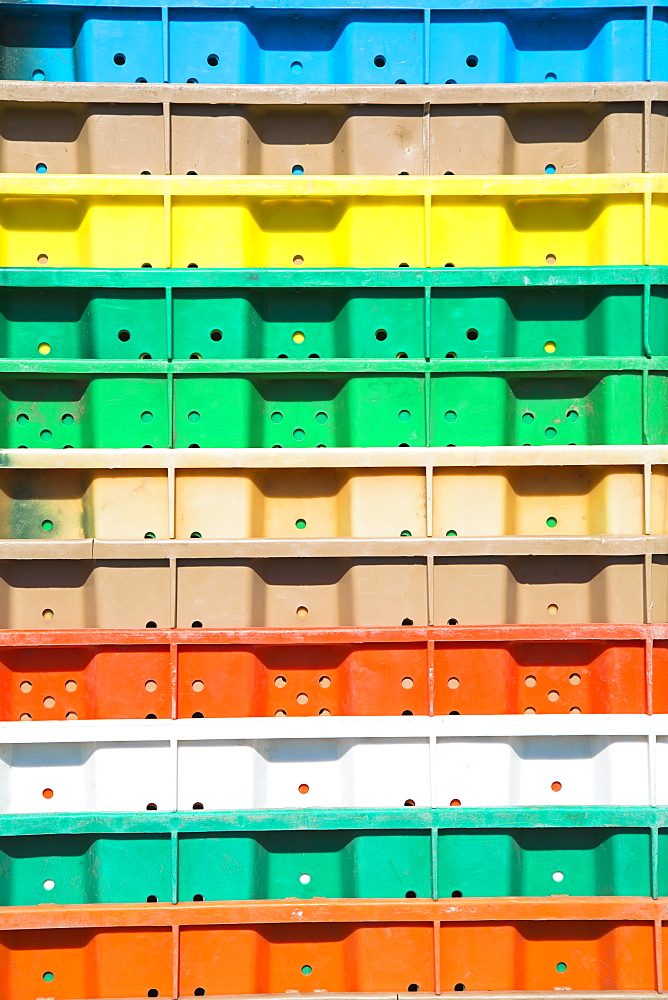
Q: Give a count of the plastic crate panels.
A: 11